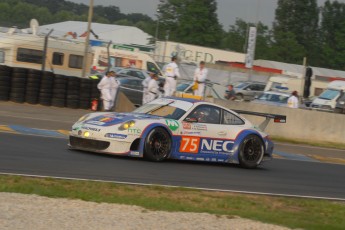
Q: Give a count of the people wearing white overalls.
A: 7